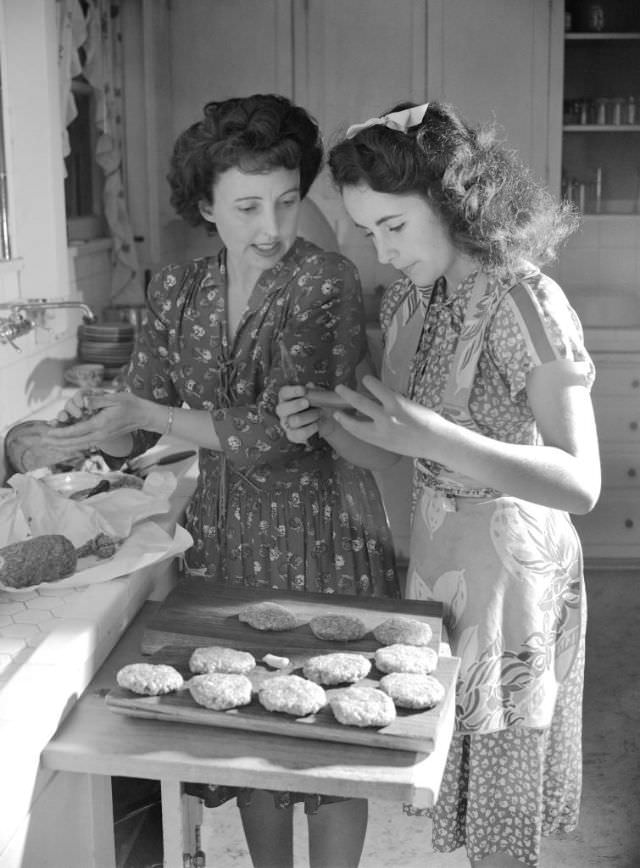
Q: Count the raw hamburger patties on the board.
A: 11